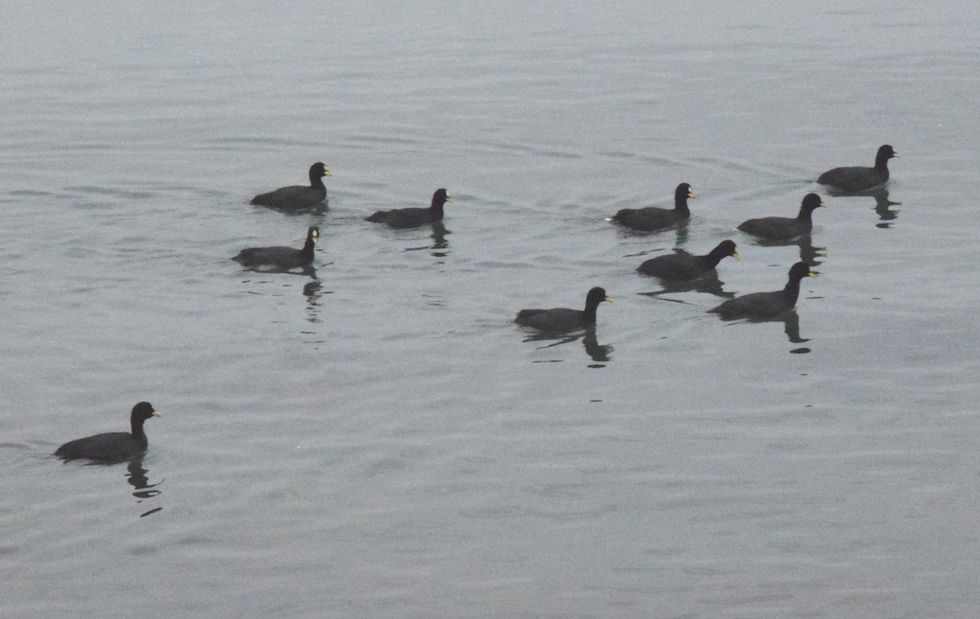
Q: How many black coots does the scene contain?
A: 10